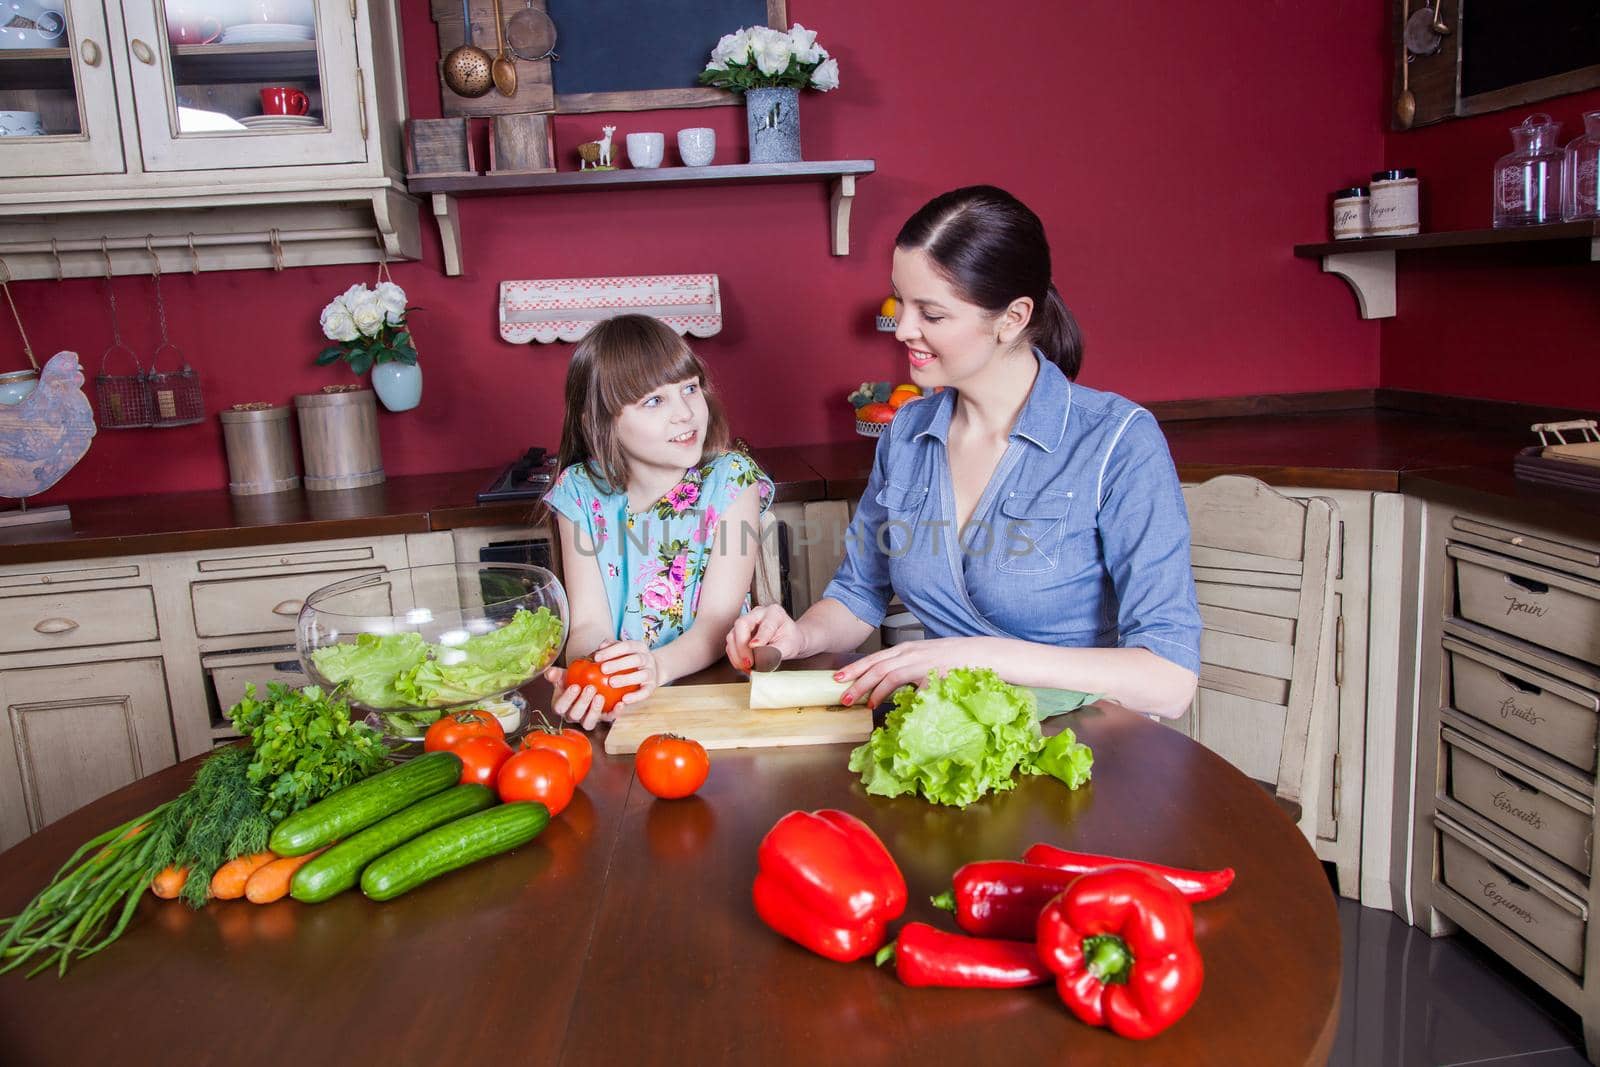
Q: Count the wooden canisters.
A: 2